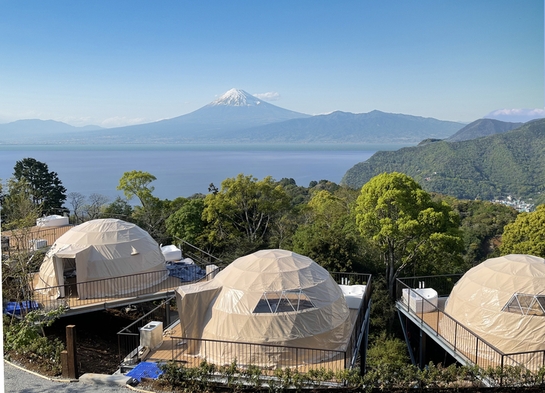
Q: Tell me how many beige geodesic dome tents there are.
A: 3